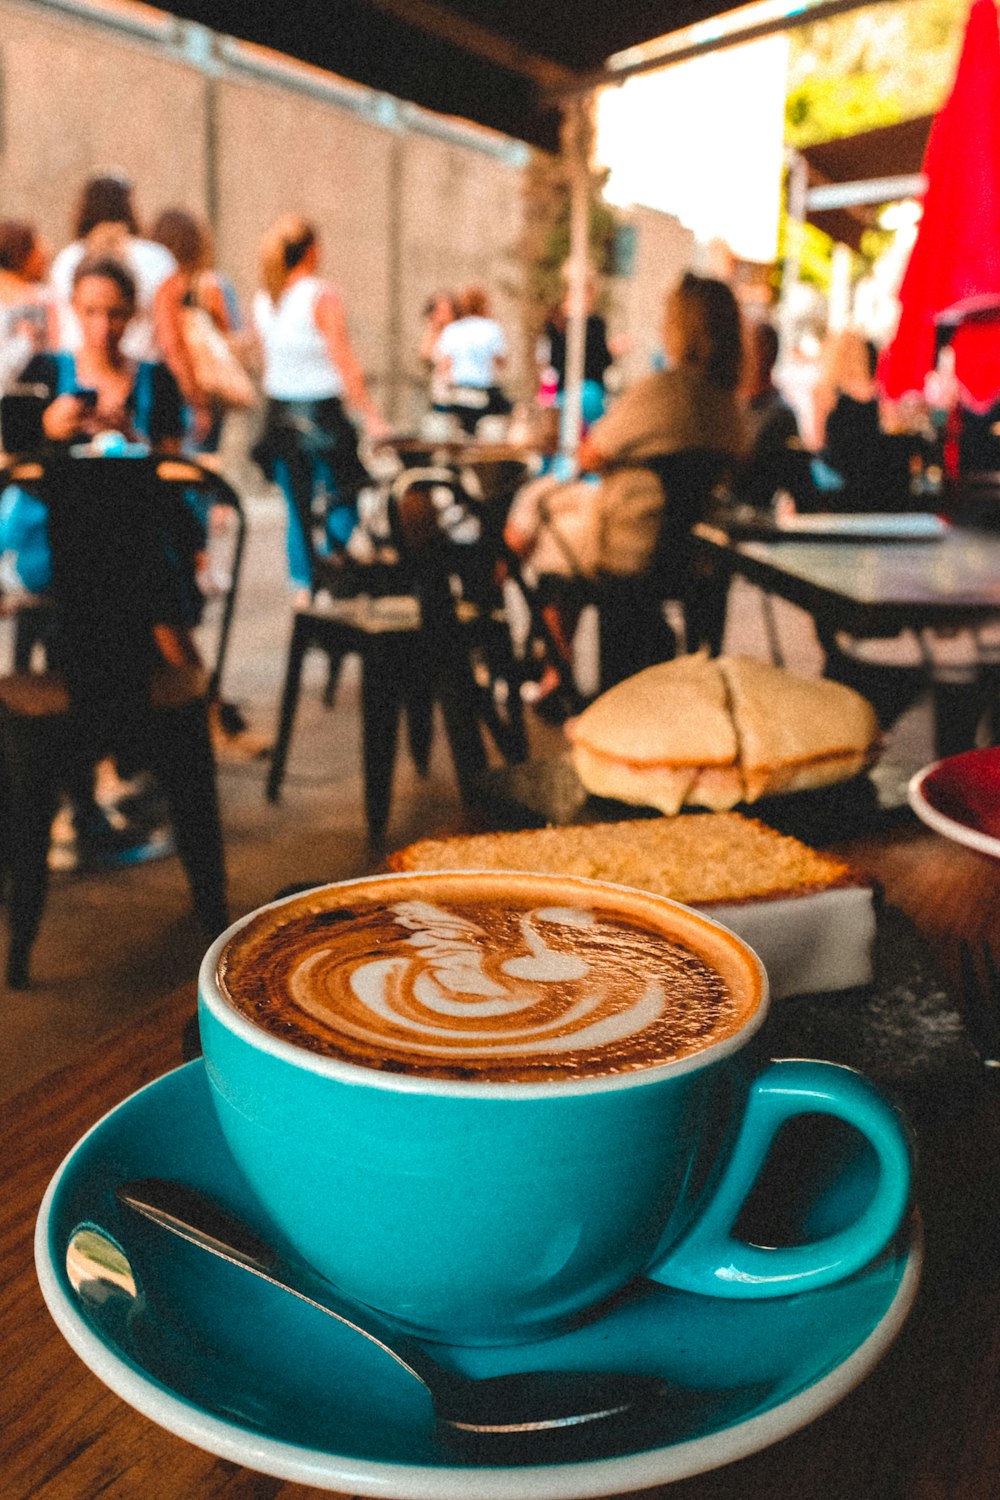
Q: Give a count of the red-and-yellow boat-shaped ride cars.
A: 0